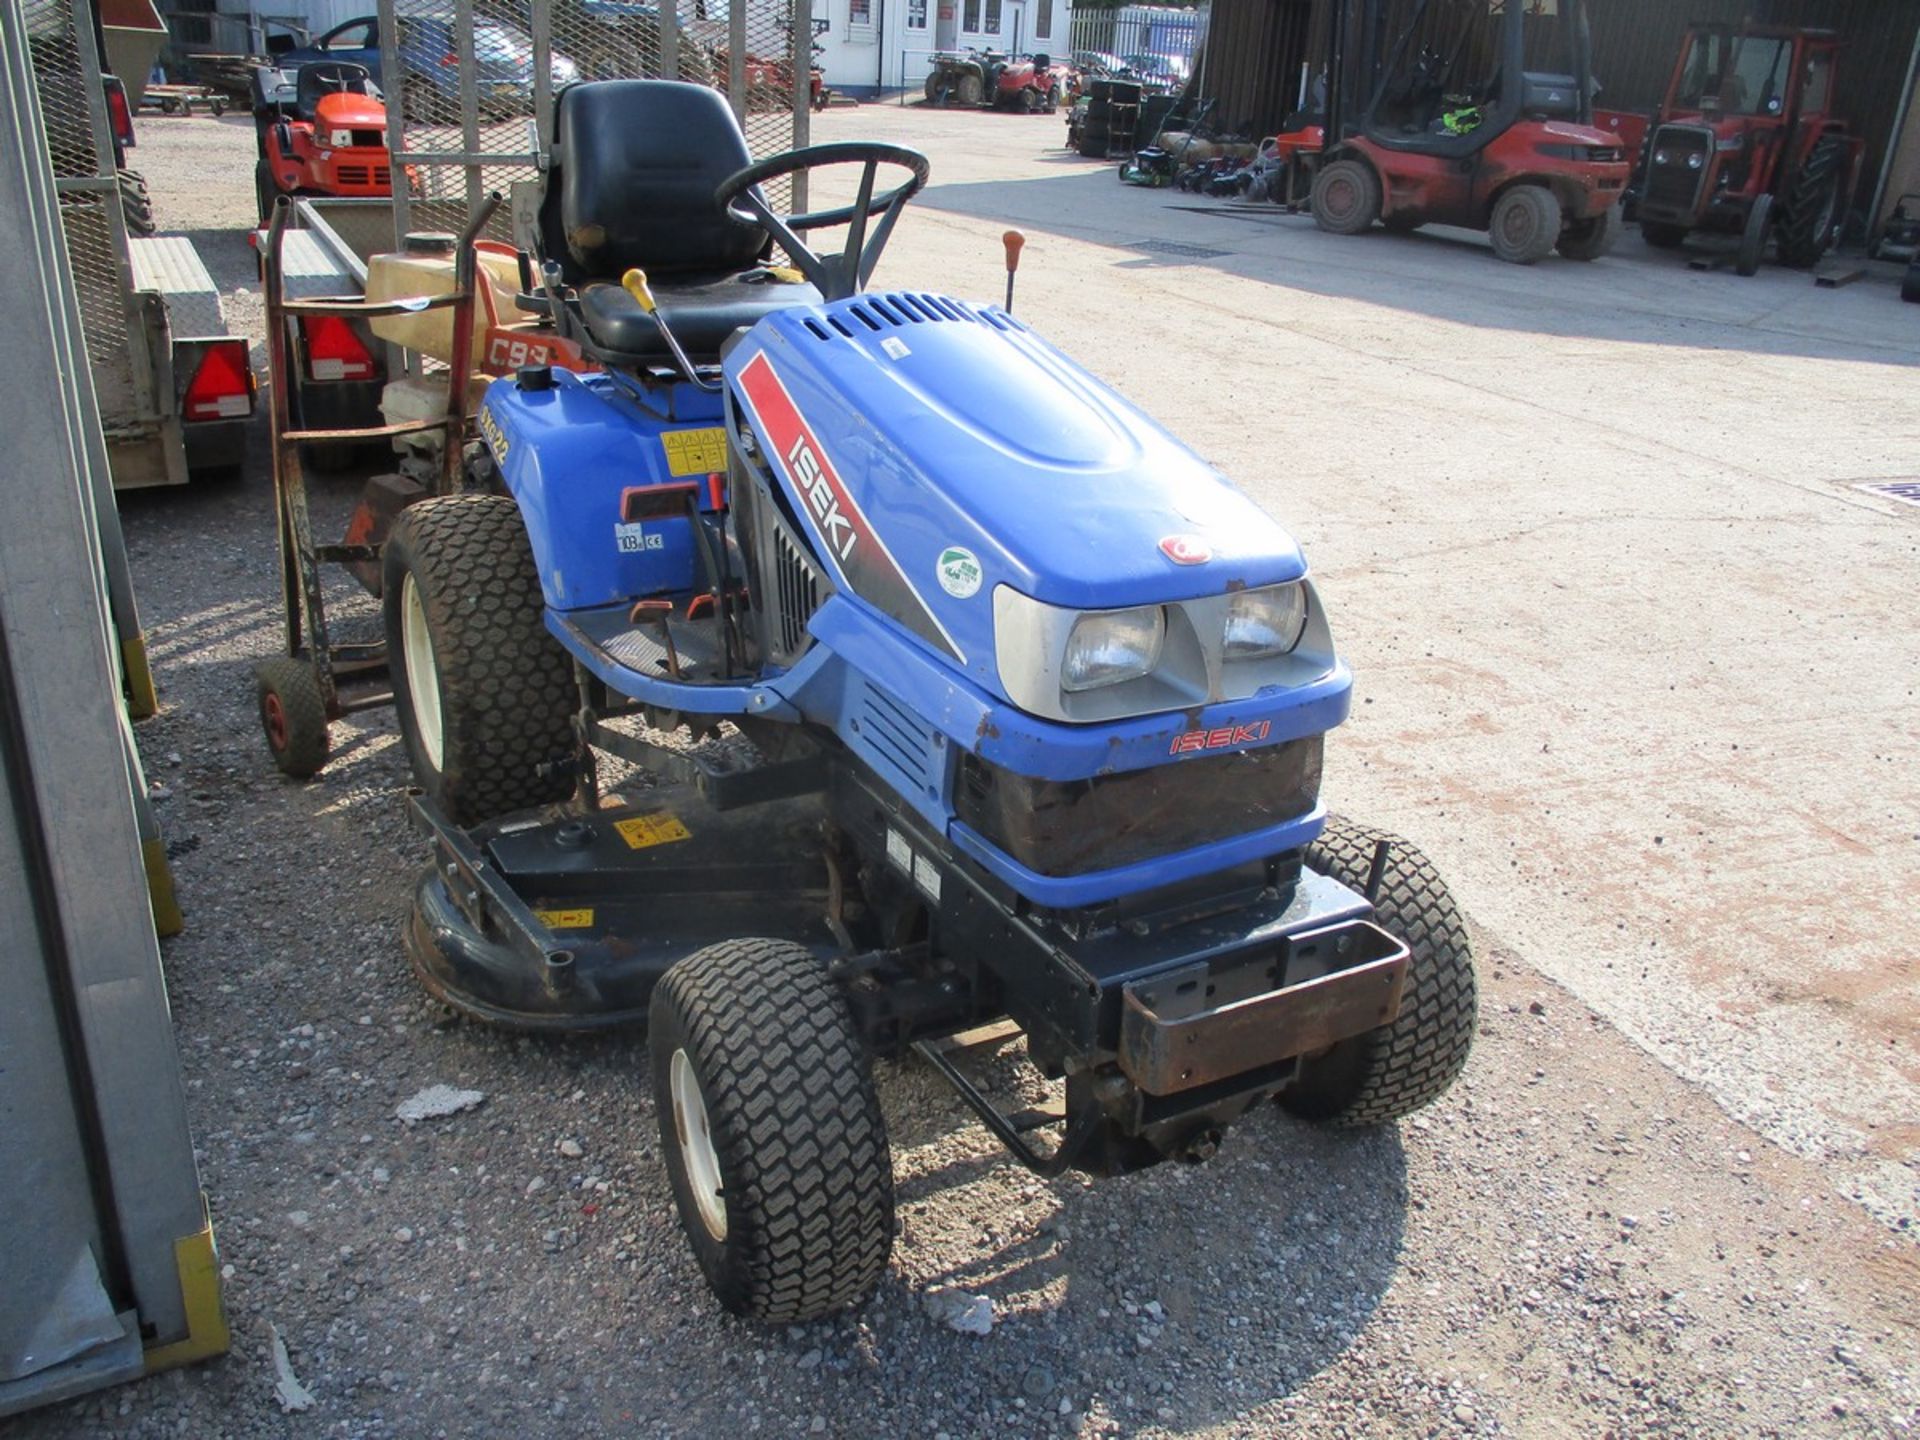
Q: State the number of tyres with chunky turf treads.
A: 3